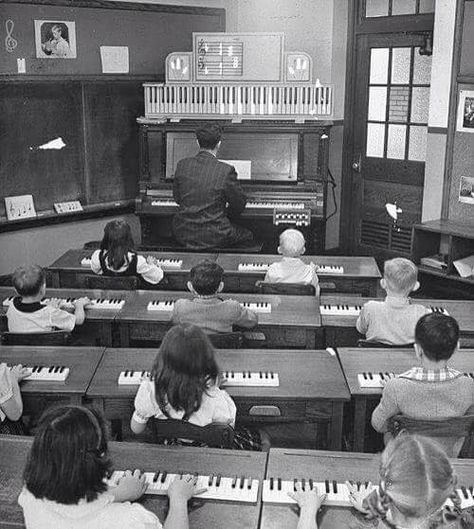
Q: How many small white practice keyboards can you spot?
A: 10